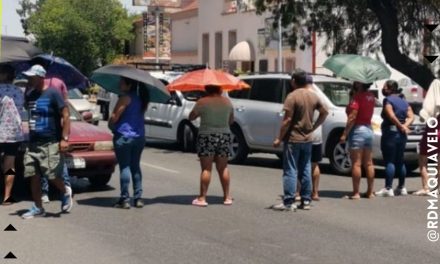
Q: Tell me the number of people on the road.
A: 10